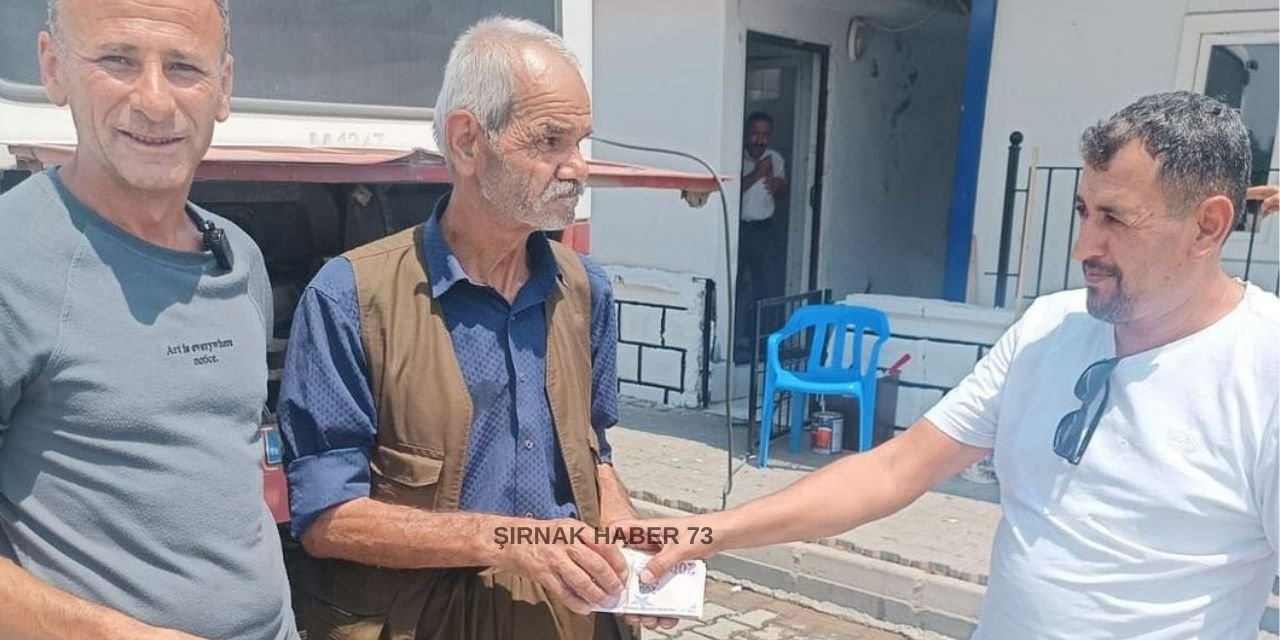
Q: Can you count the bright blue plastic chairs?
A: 1